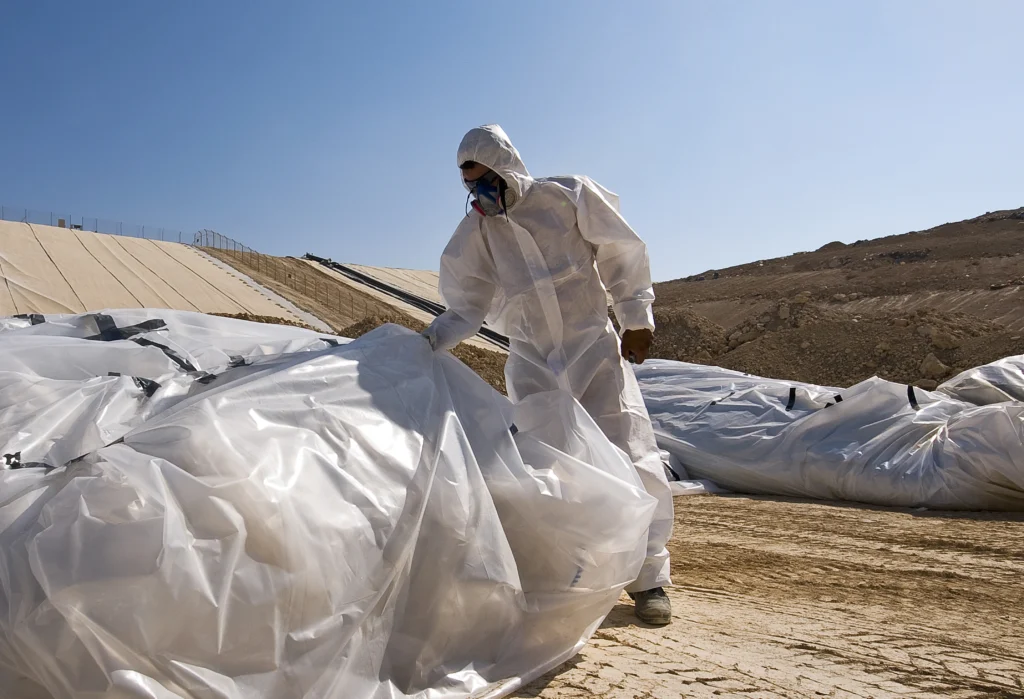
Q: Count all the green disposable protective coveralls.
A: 0